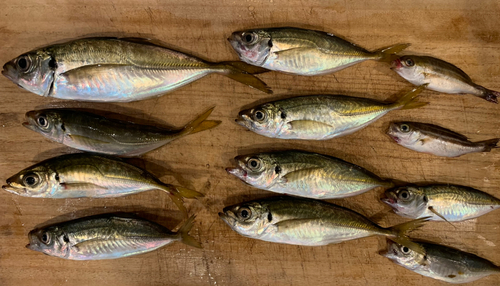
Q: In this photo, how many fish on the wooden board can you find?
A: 12